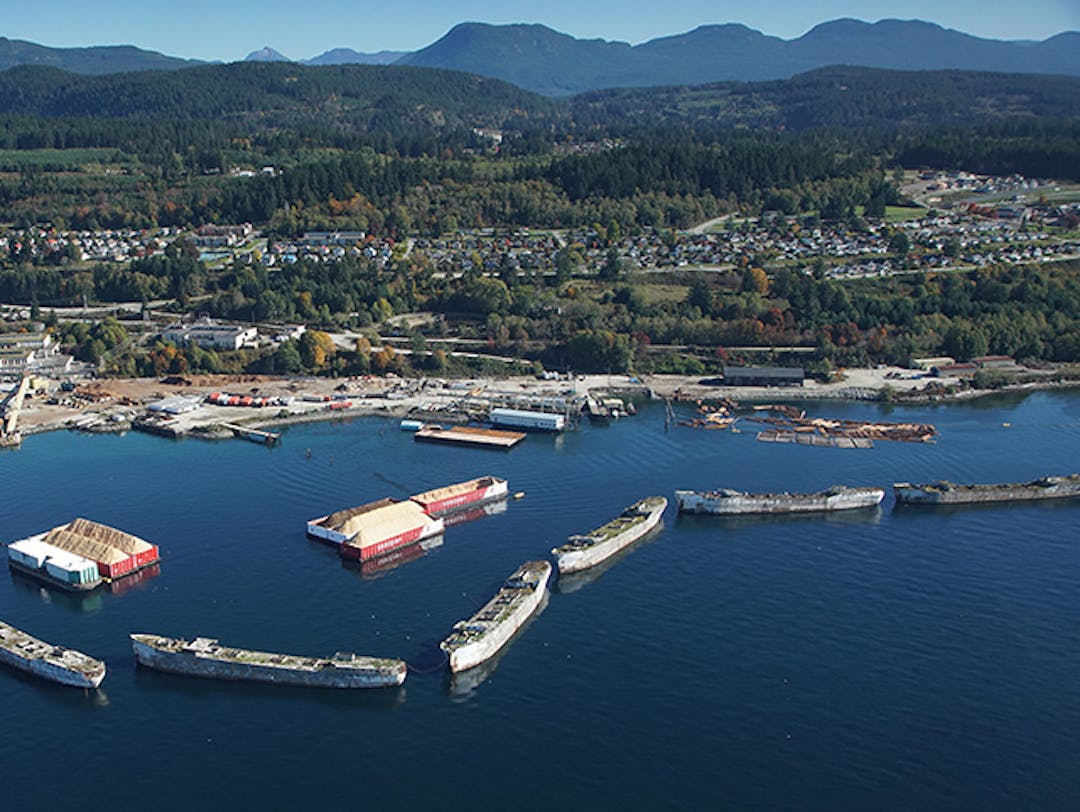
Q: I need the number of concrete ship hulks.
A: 6